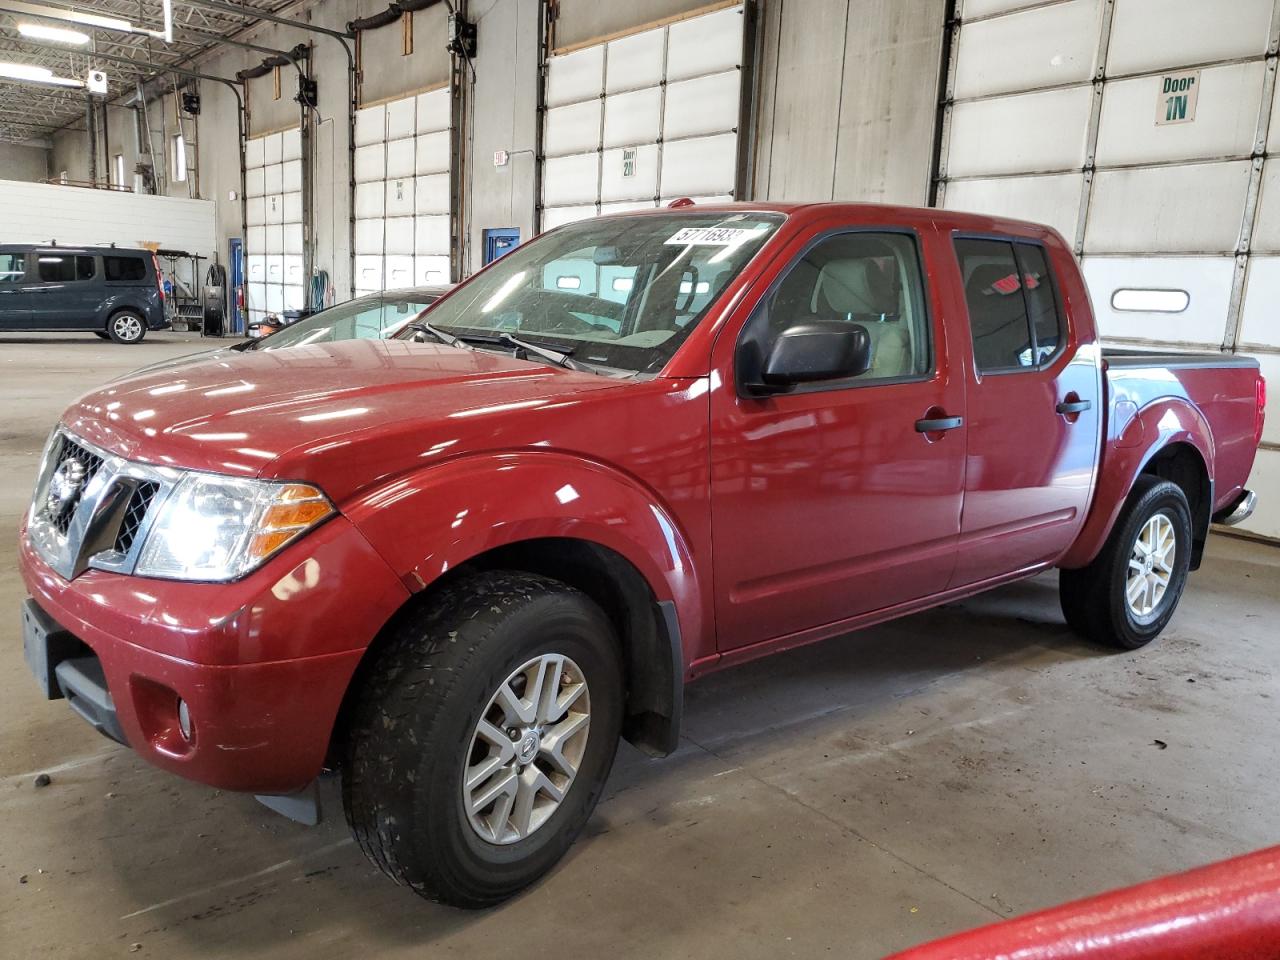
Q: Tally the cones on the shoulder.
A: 0